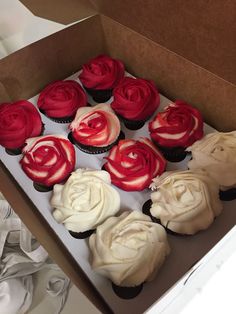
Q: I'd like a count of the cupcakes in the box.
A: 12